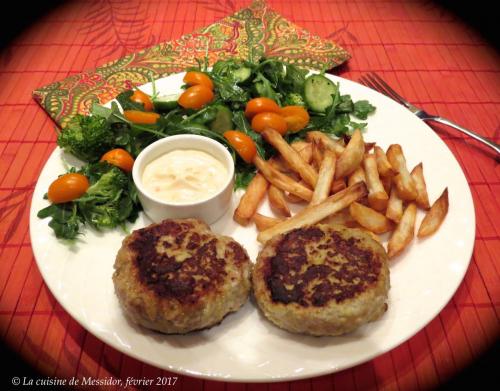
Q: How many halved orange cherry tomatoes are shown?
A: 10